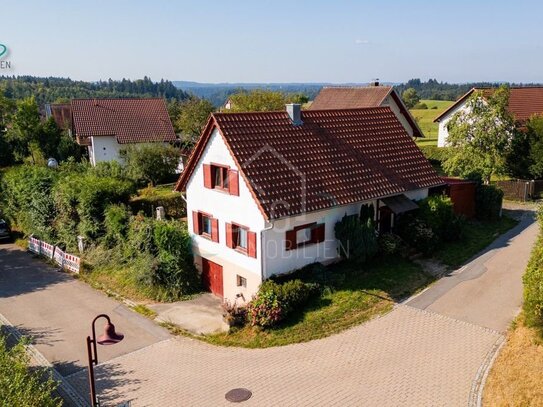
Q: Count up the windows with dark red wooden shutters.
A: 4